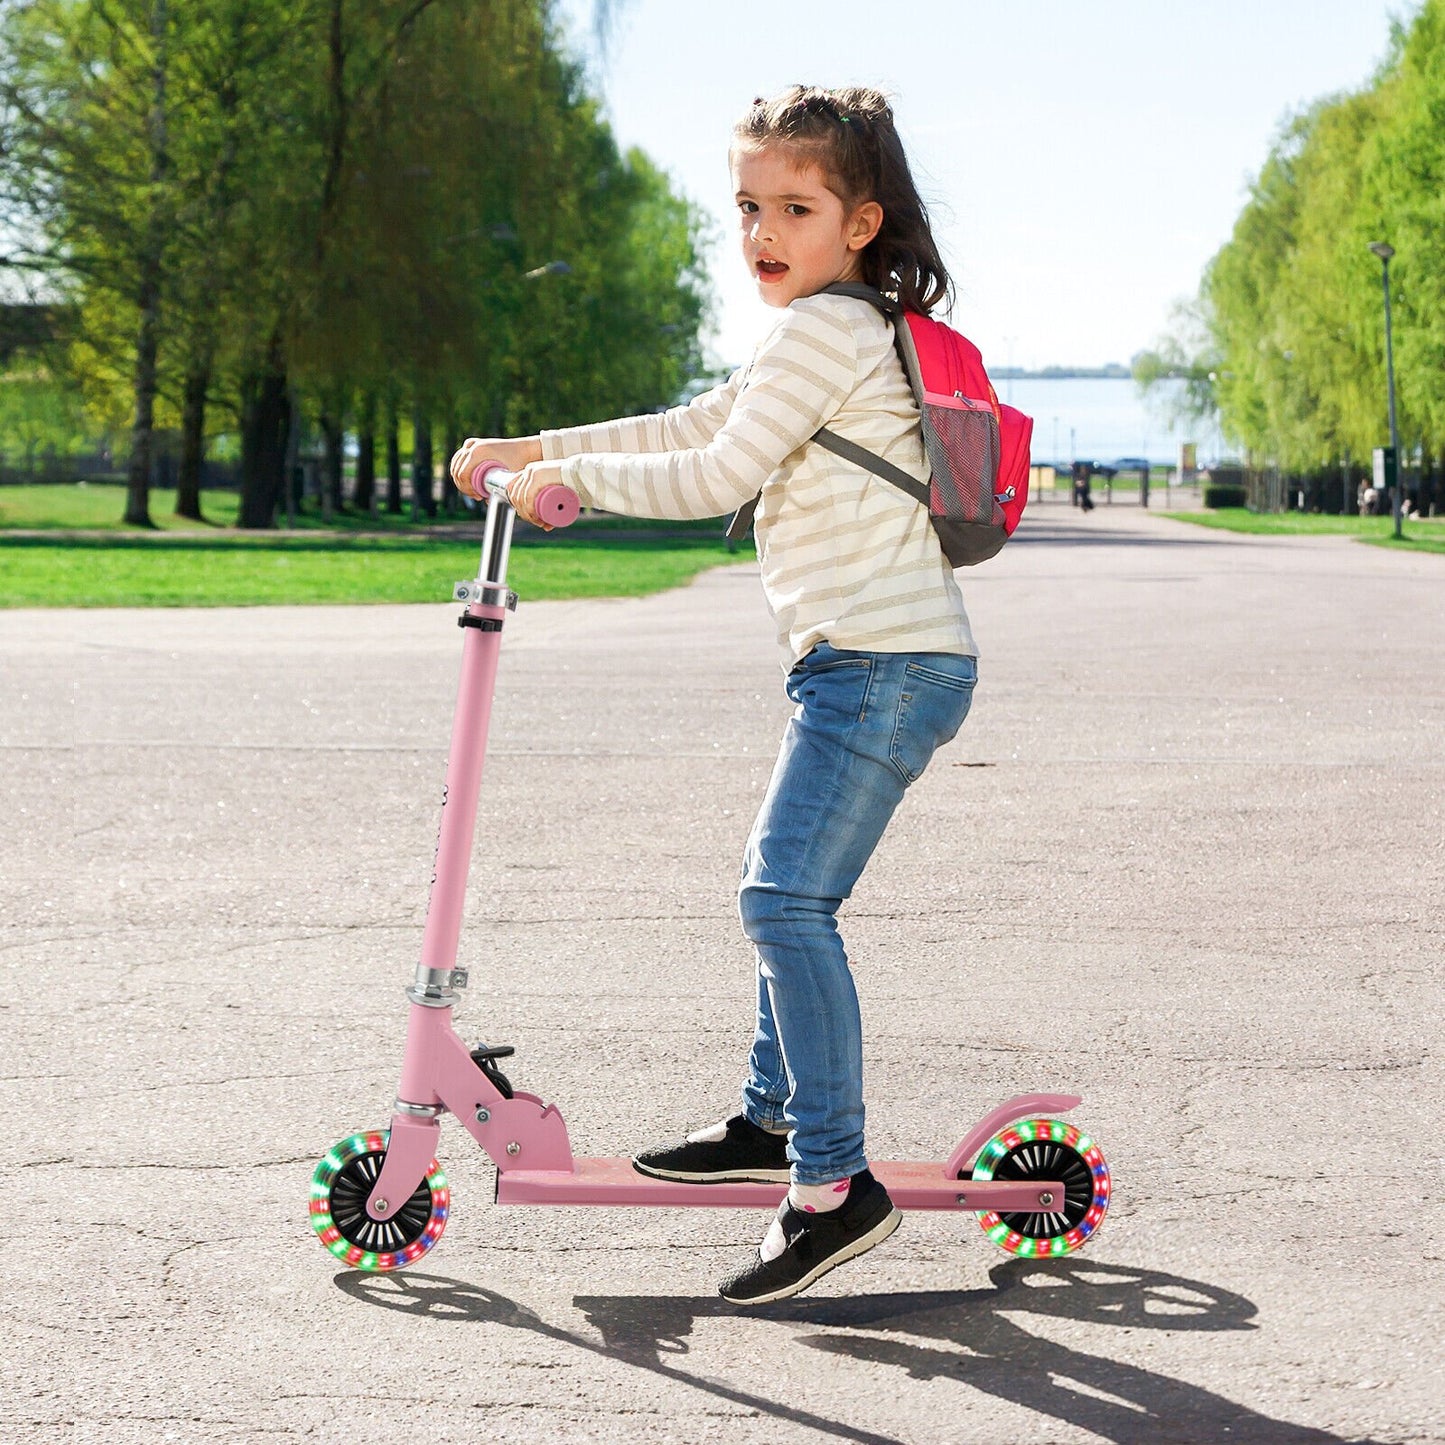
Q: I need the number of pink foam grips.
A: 2